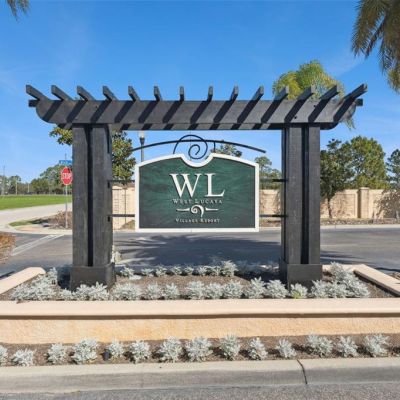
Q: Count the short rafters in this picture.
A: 14